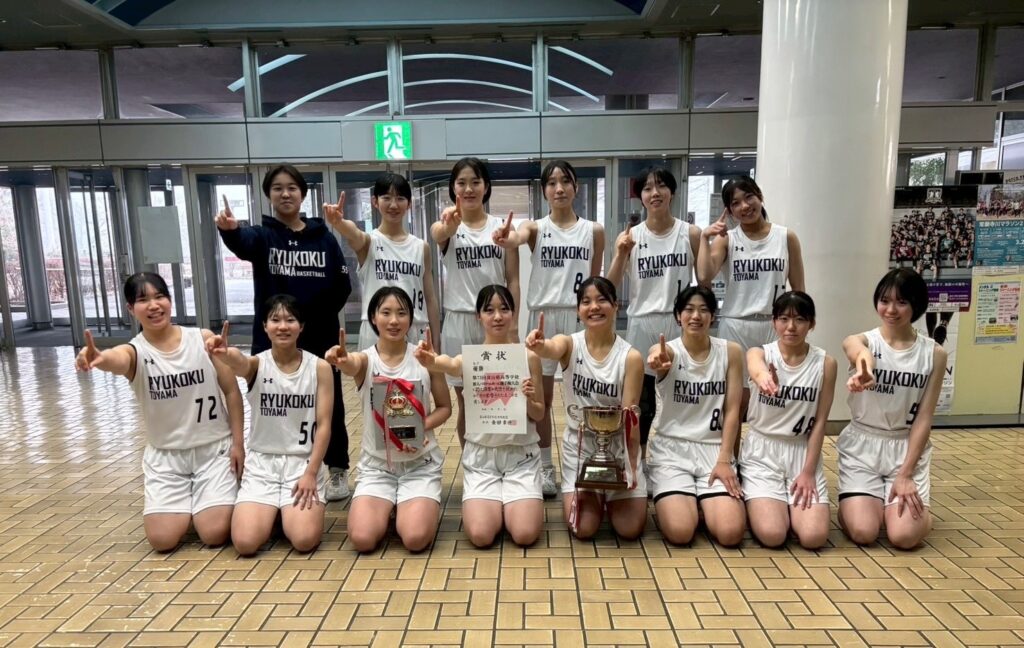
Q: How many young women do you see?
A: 14